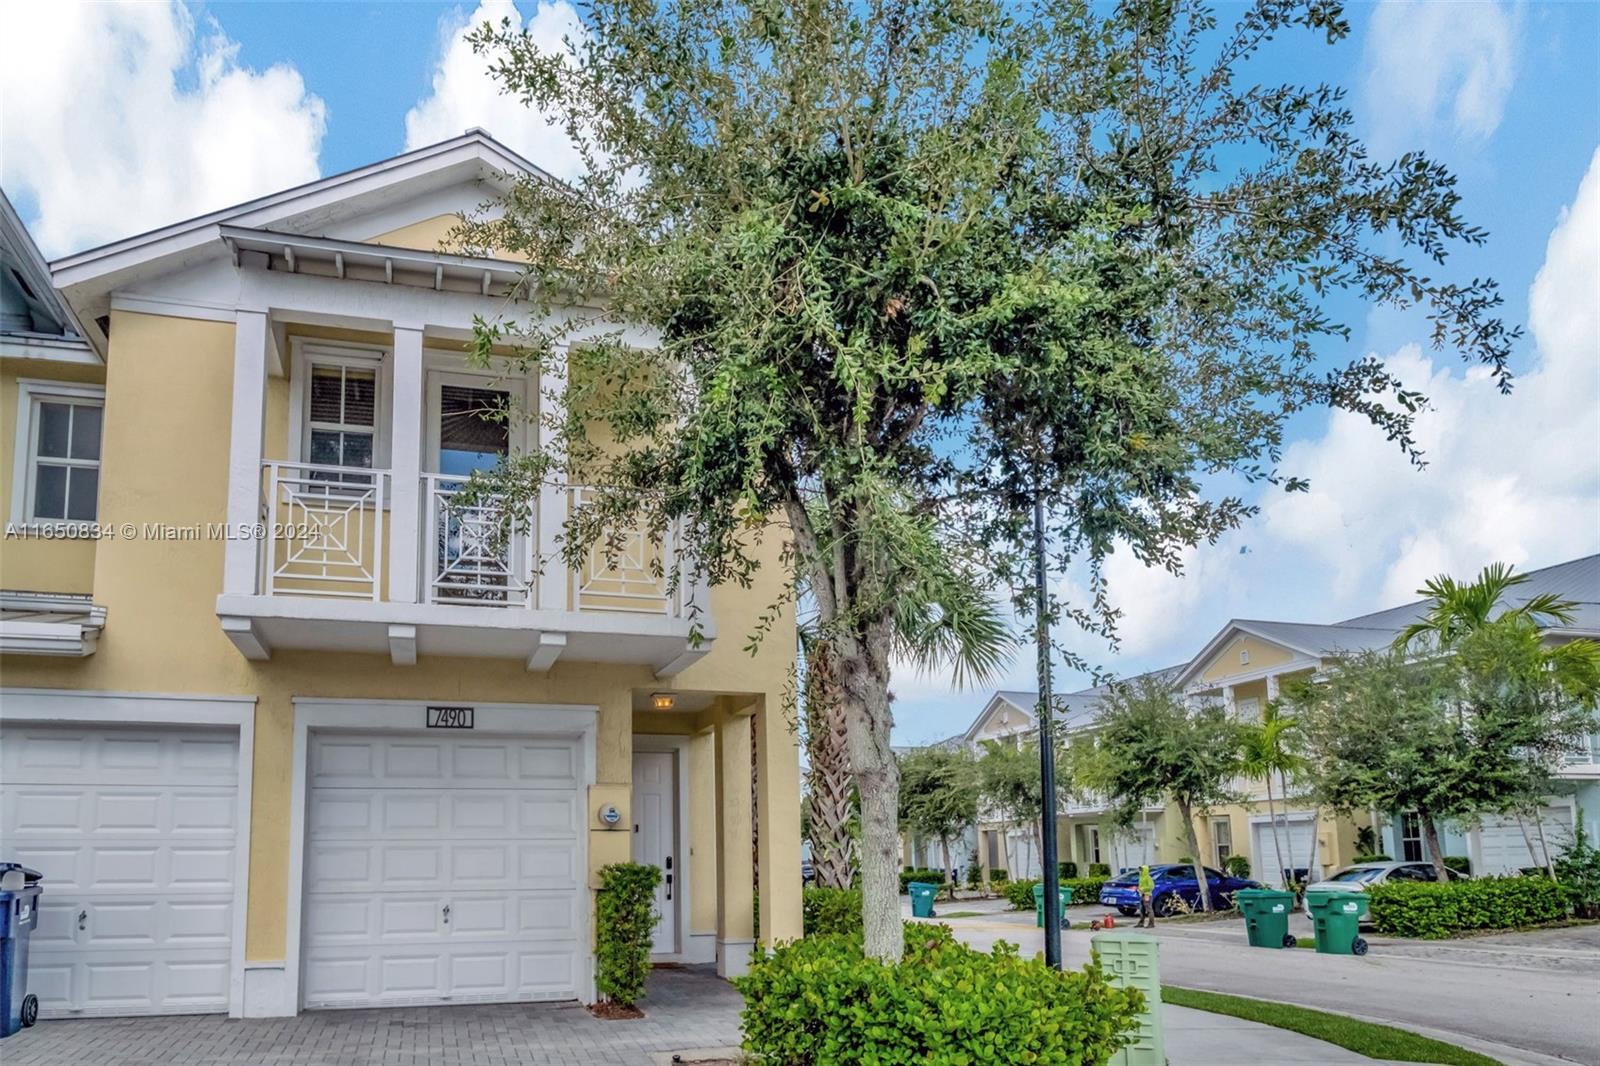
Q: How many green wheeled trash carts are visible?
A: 4